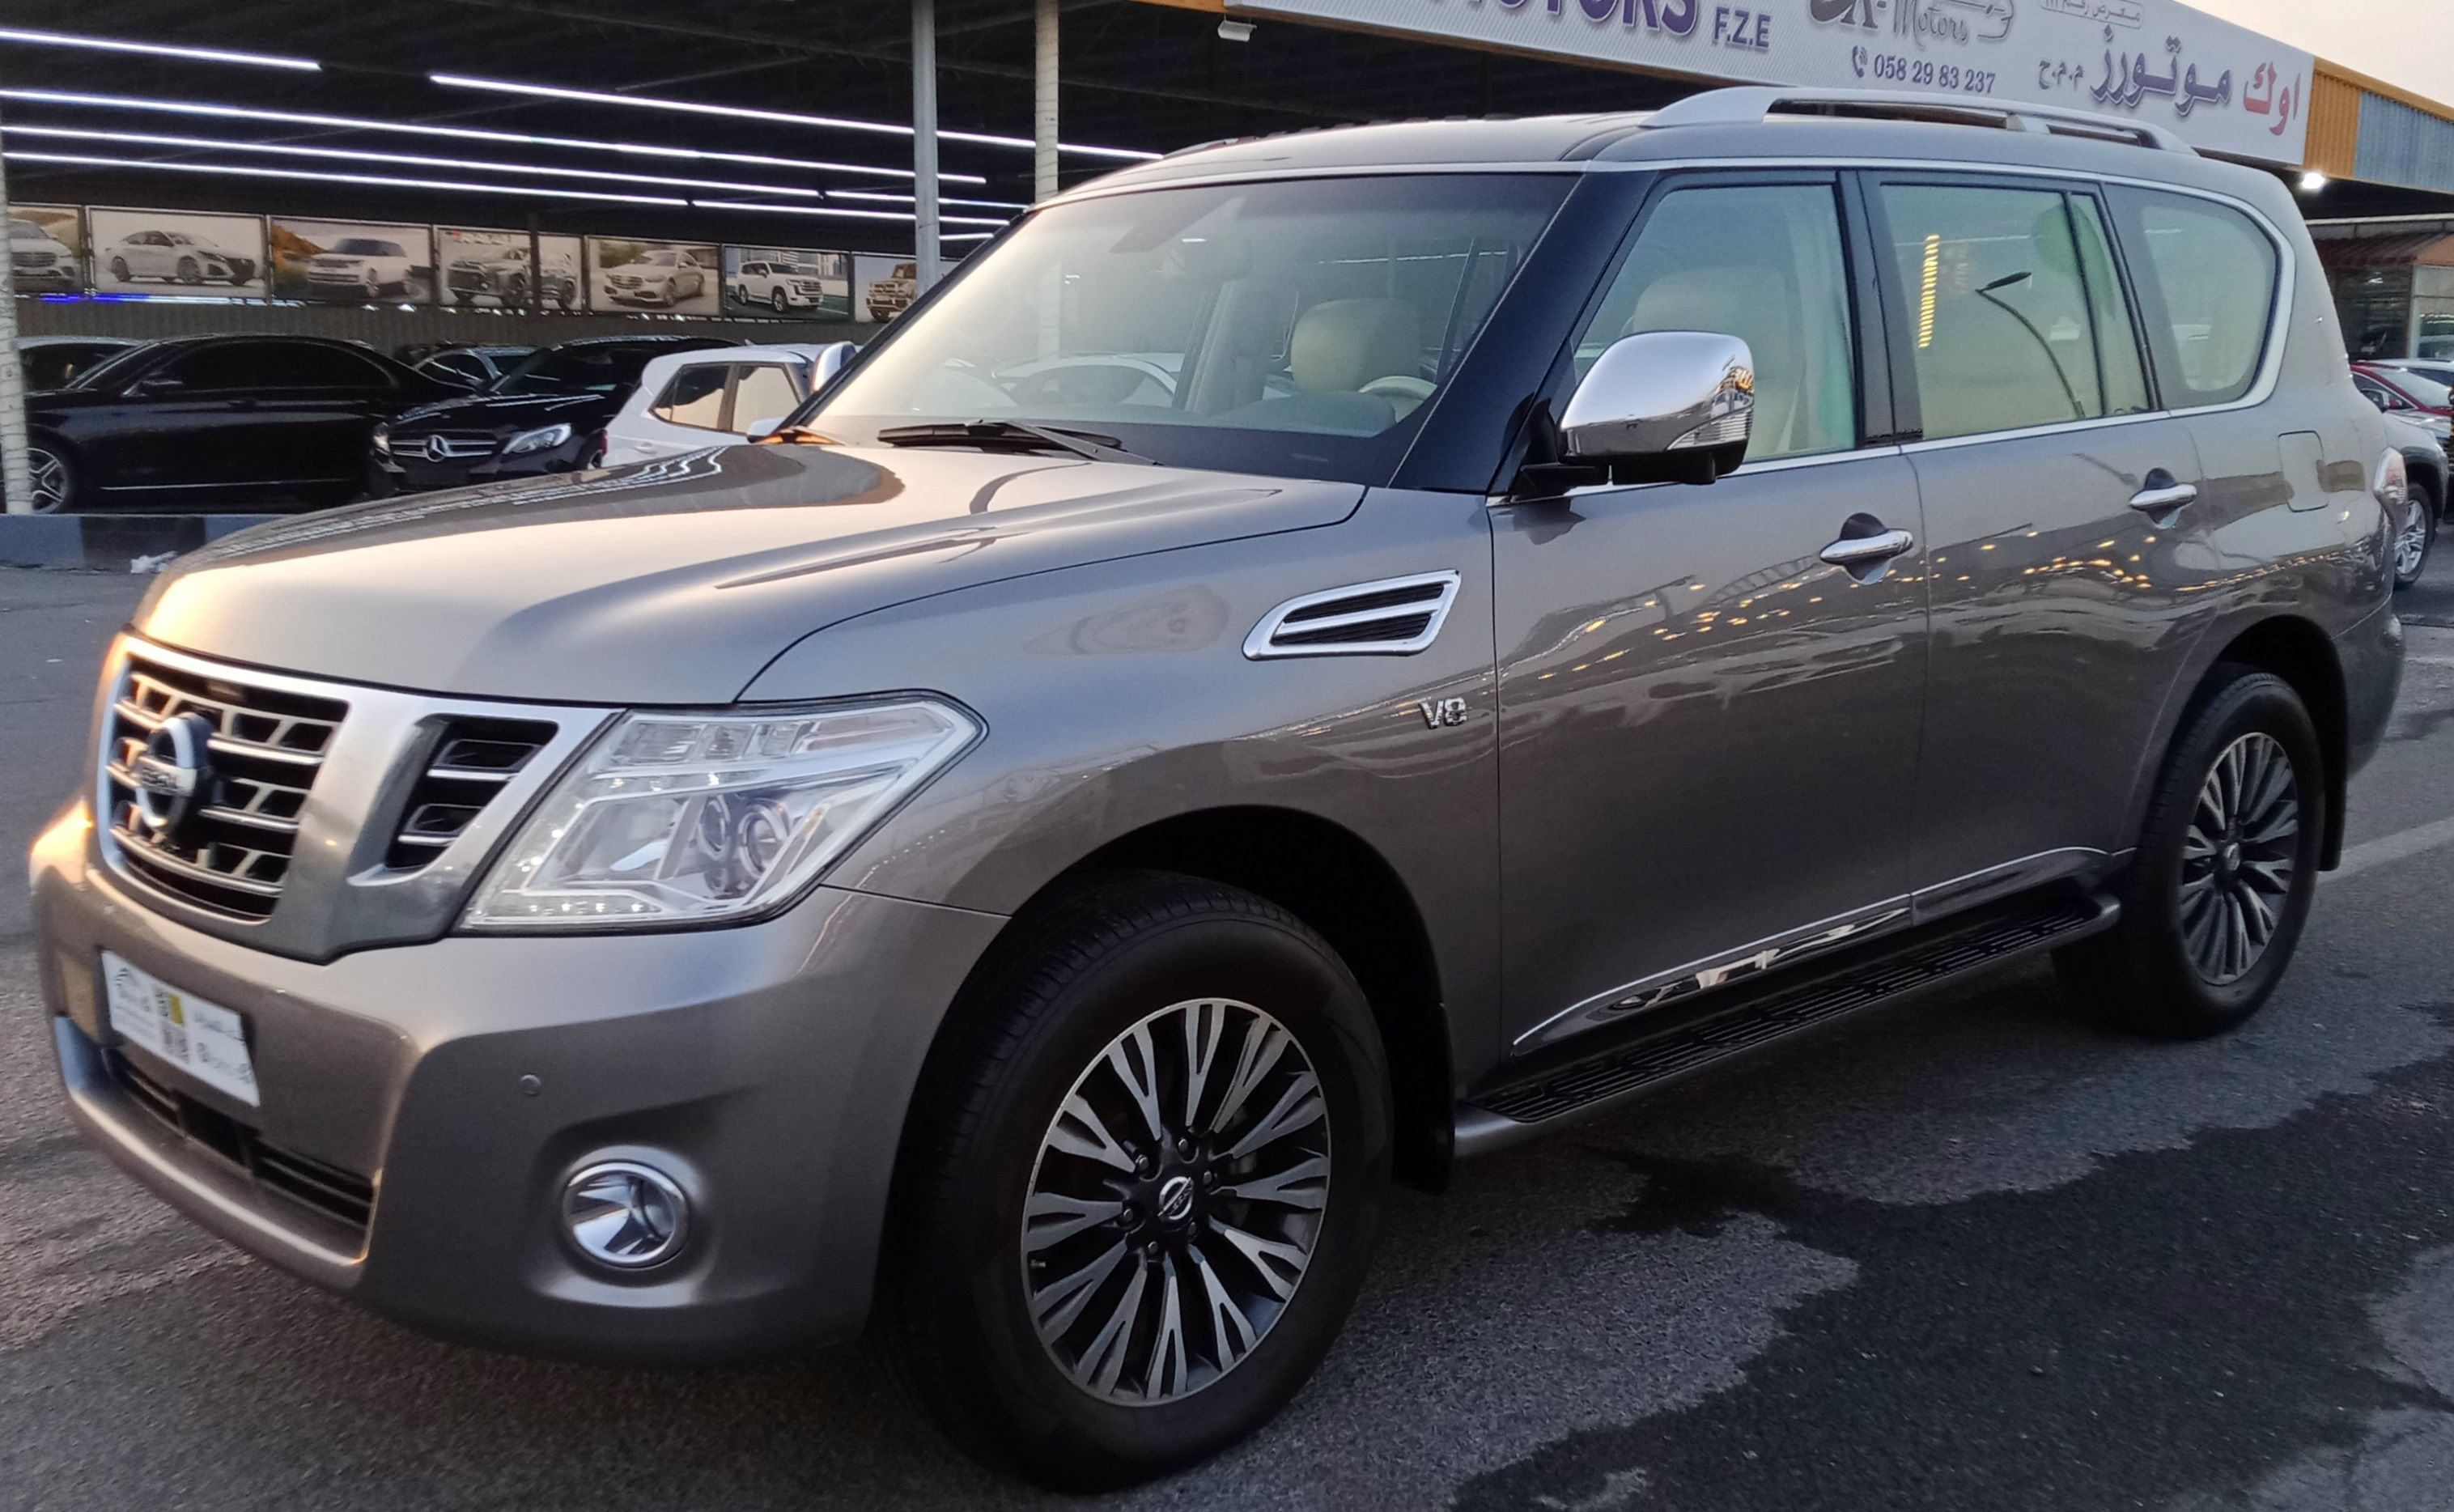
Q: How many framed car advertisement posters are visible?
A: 7